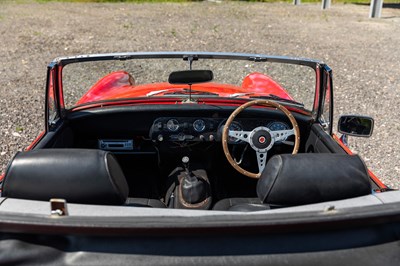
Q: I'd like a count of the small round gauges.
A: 2